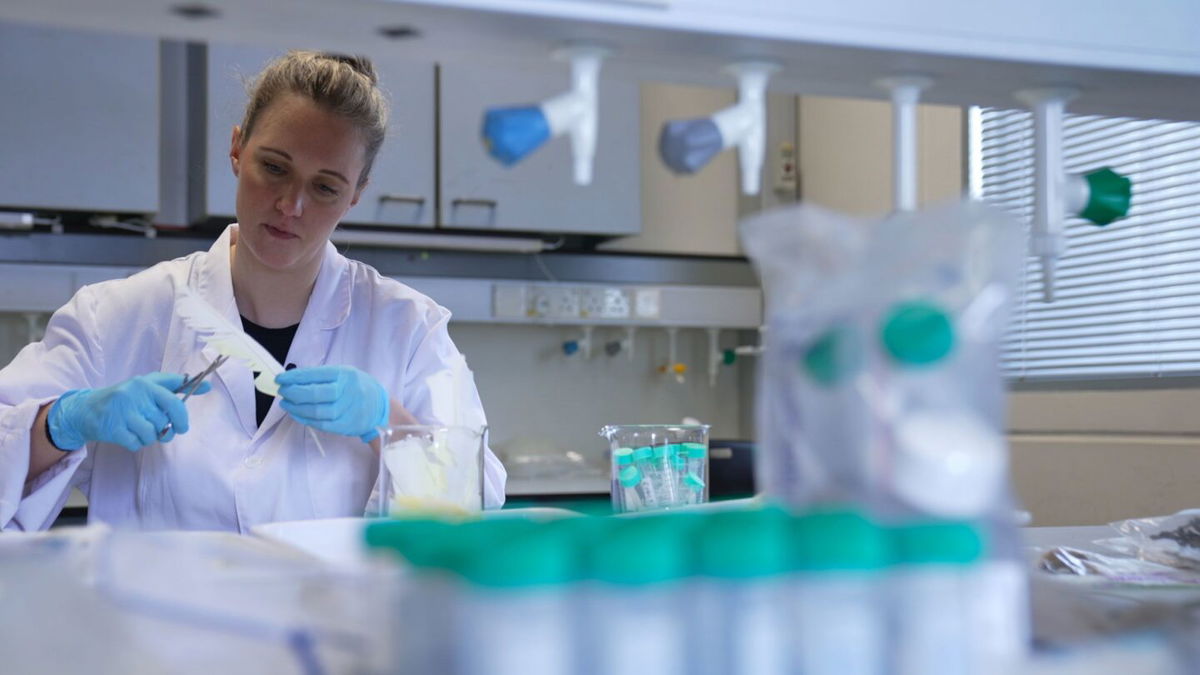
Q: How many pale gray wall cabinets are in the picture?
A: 3